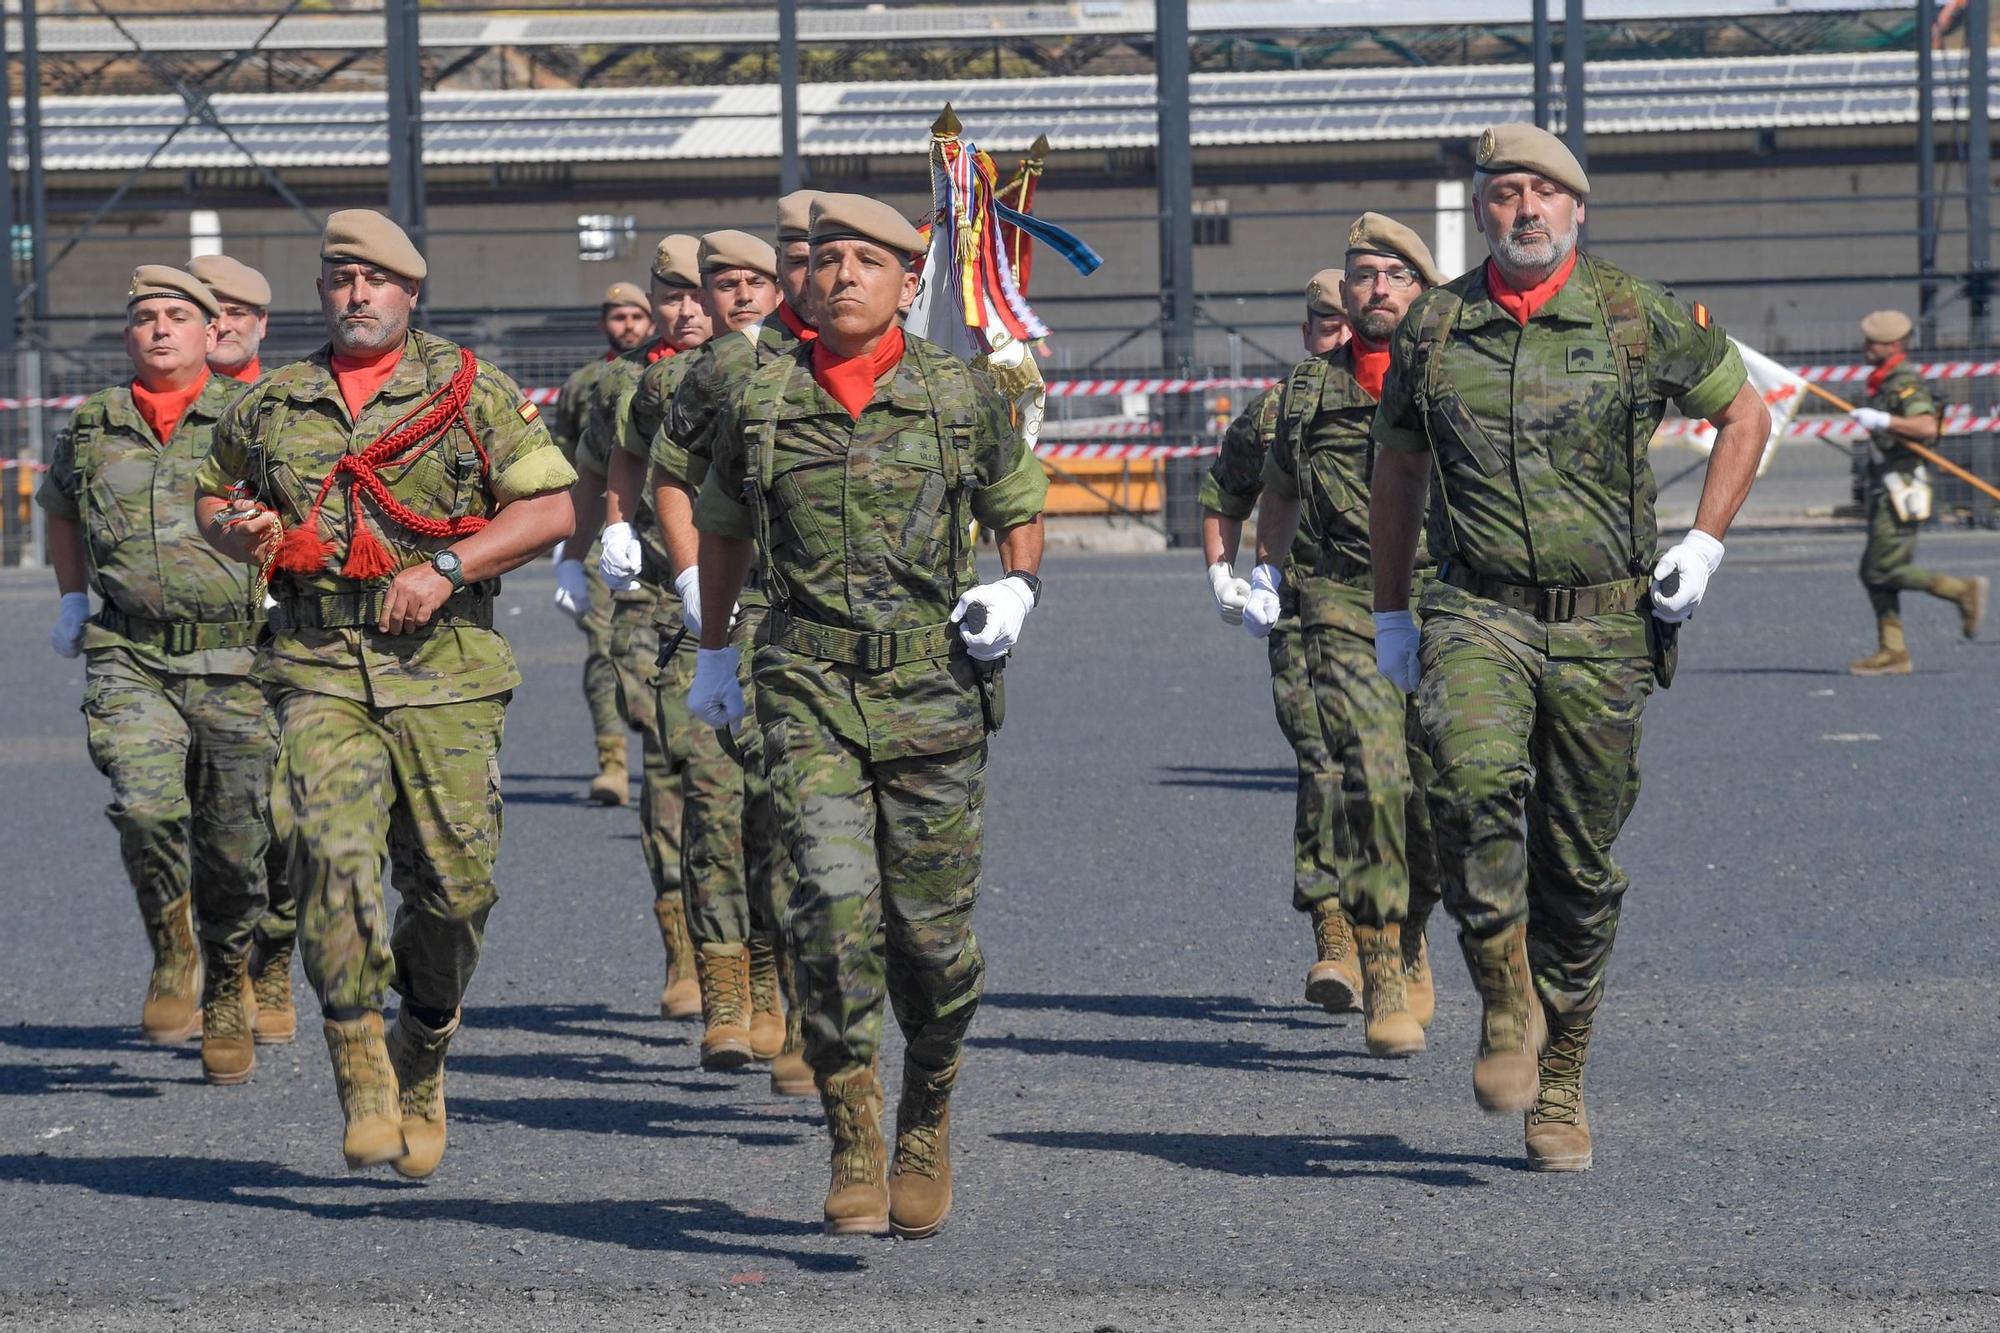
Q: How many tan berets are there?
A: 12